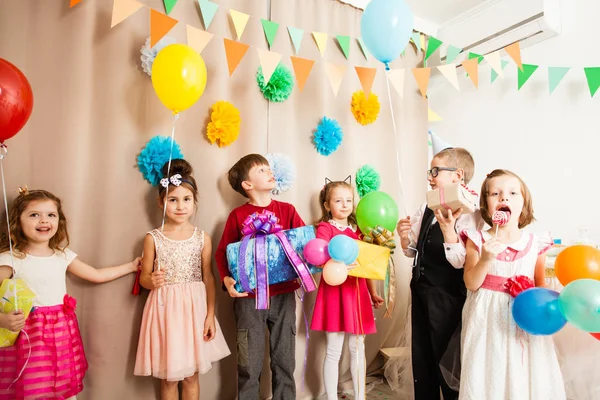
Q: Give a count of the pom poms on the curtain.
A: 8